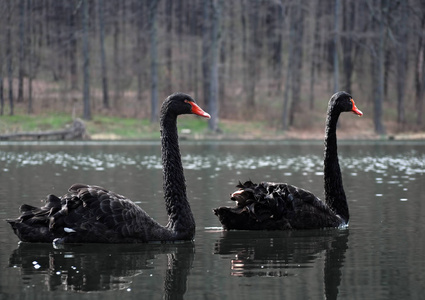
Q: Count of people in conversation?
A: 0